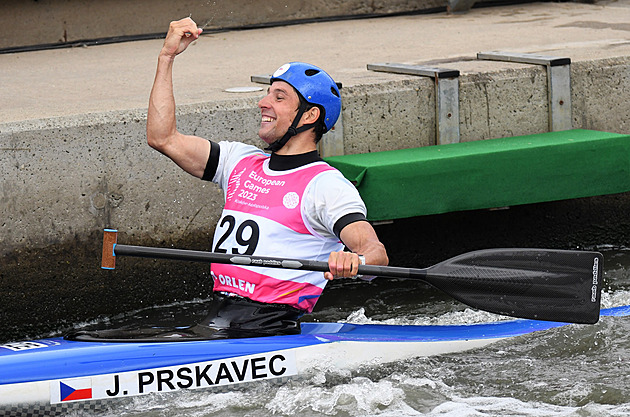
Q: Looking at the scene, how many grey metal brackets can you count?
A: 3